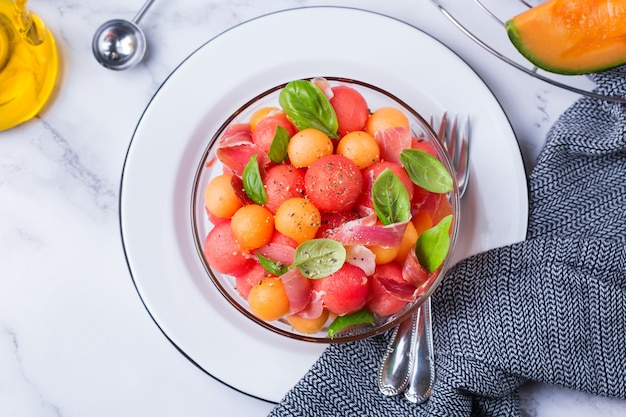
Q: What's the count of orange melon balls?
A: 12